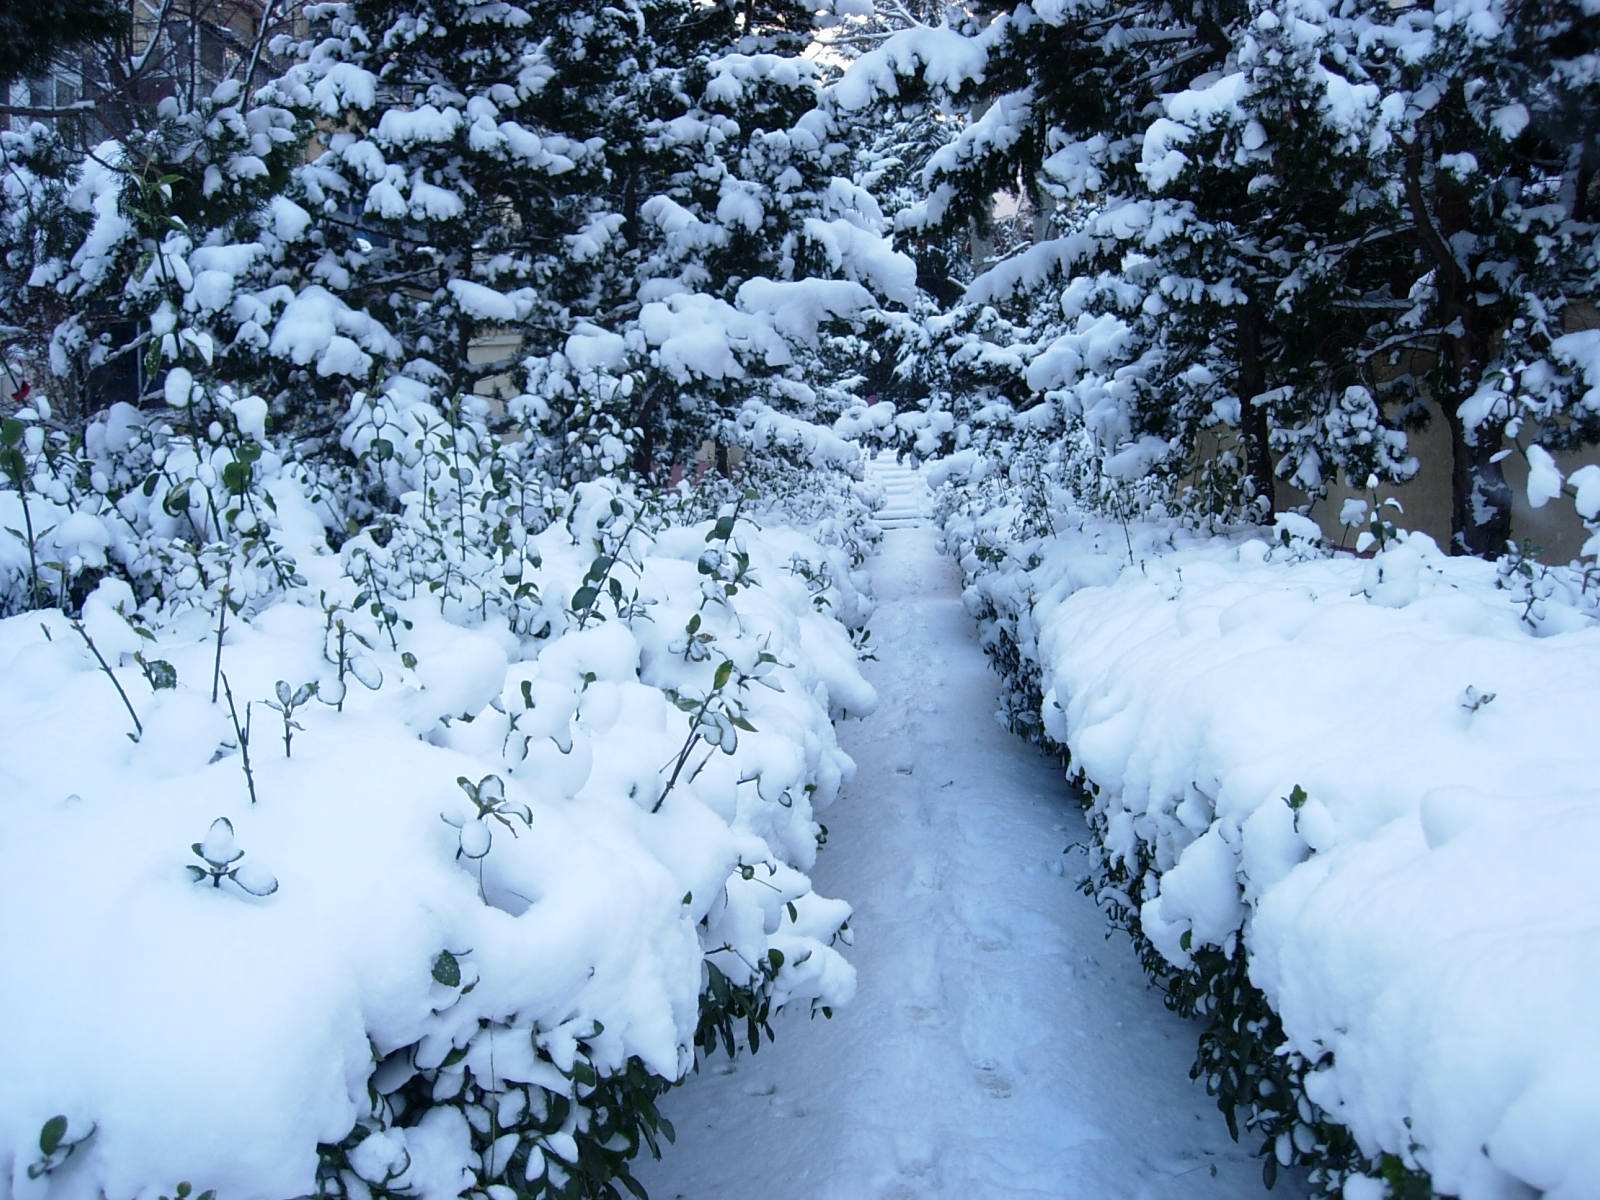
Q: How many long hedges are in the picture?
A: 2